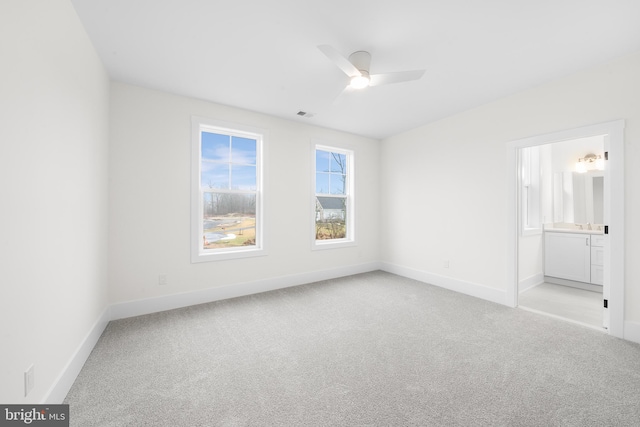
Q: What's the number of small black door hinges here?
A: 3